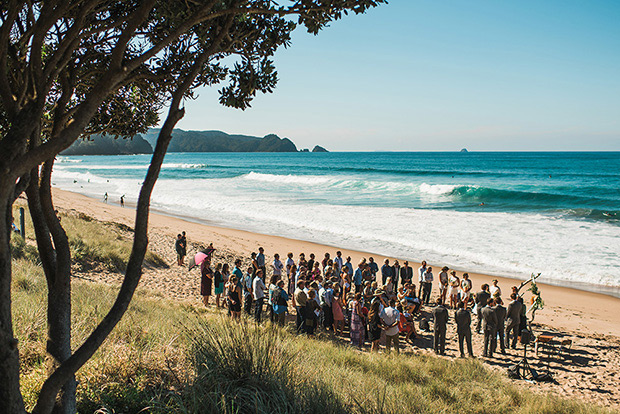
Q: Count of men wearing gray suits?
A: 6